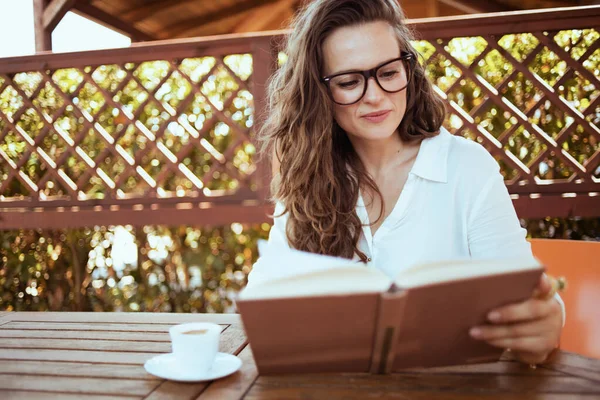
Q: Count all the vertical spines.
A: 1